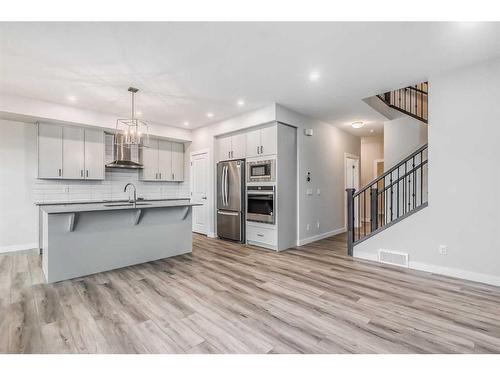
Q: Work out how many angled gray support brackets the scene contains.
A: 3